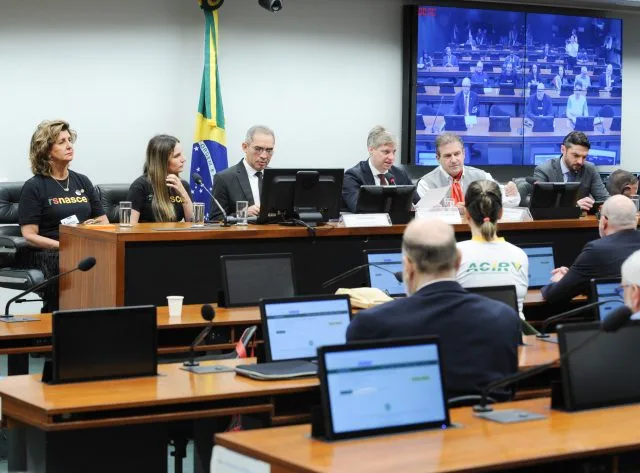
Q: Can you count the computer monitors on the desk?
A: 12